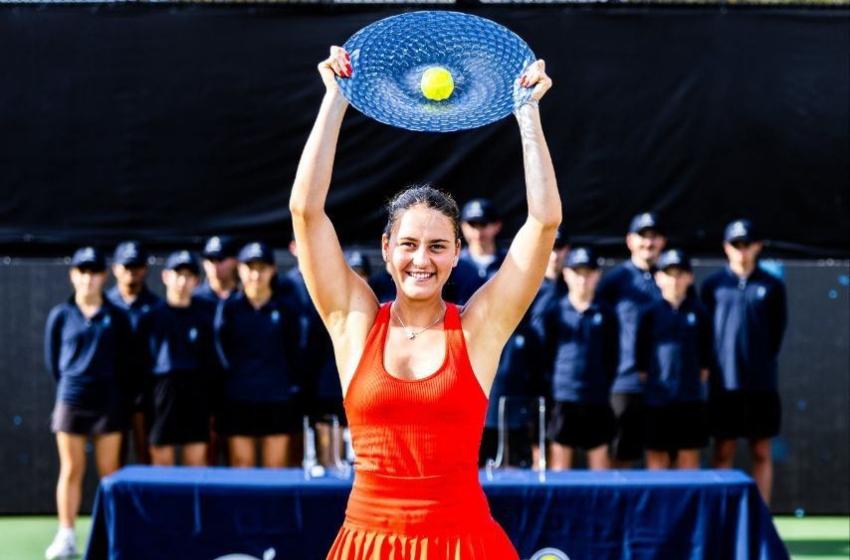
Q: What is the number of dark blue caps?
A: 12